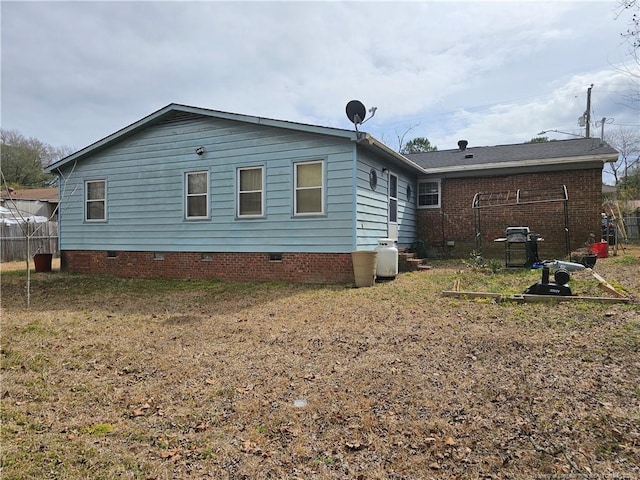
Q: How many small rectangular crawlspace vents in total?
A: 4